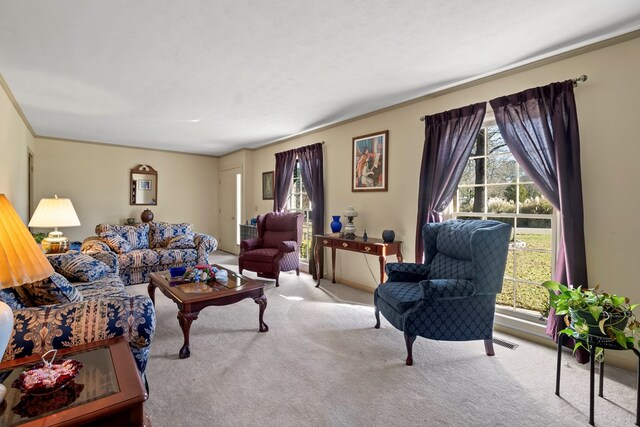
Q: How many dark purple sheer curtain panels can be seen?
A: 4